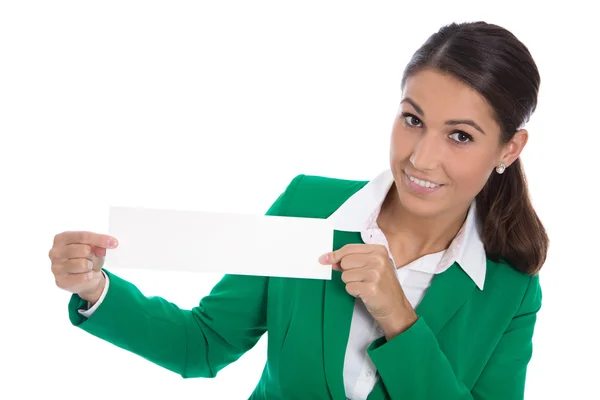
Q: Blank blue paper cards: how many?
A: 0